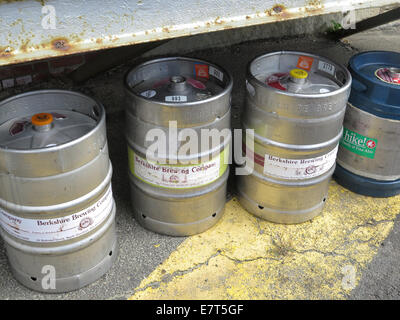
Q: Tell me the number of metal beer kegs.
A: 4